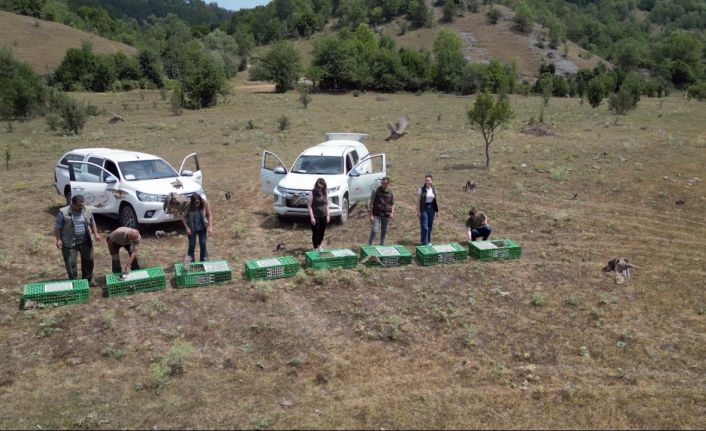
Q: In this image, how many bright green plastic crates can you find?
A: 8